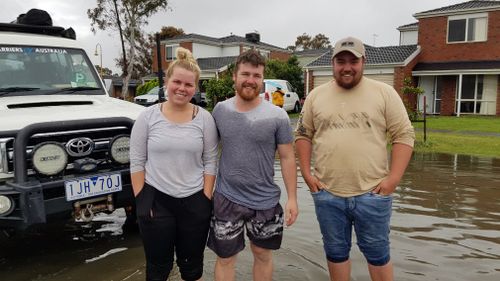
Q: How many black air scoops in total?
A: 1